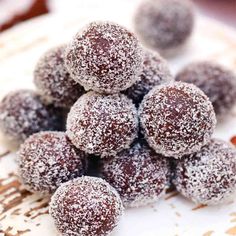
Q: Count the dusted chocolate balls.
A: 12